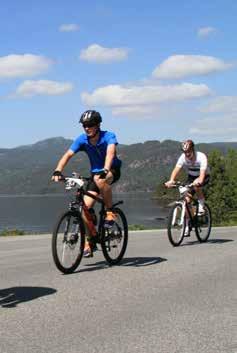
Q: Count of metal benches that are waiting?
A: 0